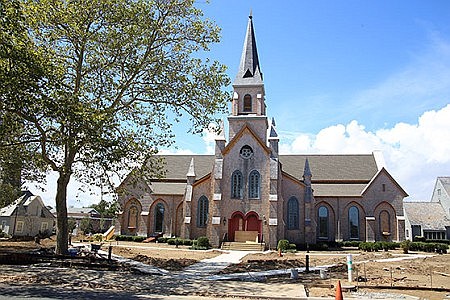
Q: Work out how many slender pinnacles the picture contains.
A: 4